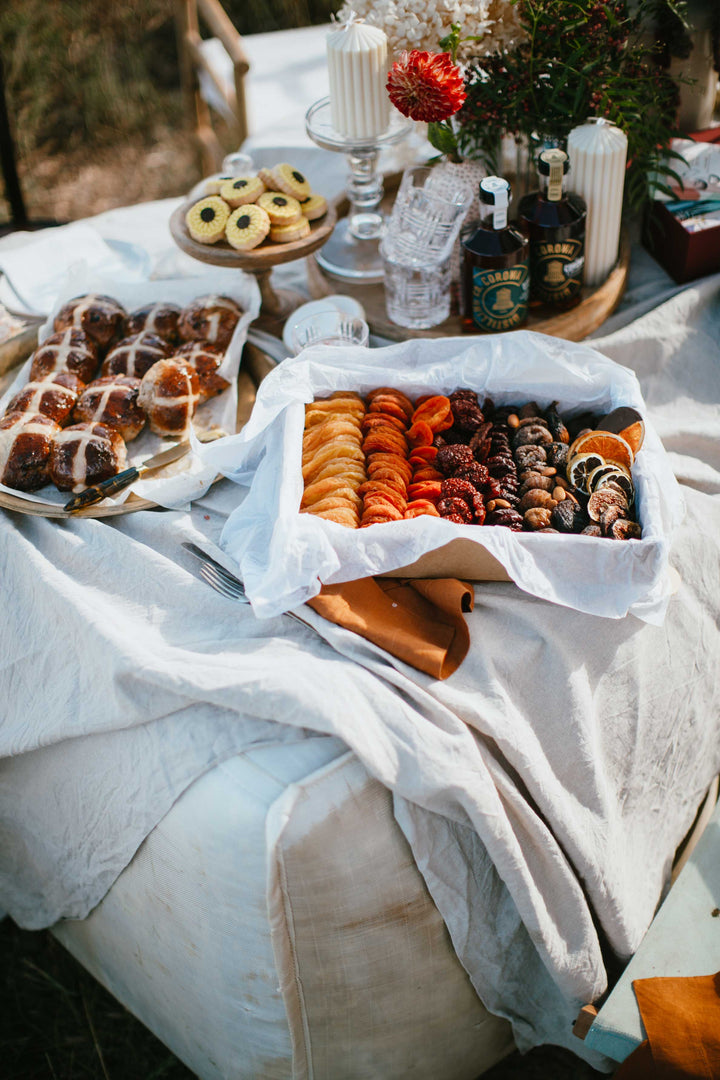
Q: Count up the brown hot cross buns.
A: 11